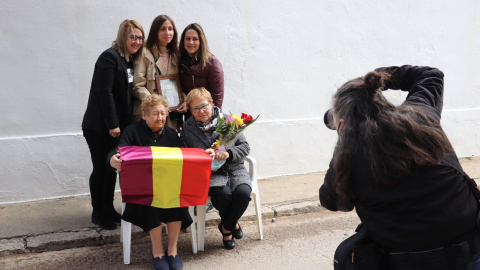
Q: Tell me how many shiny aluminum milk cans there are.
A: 0